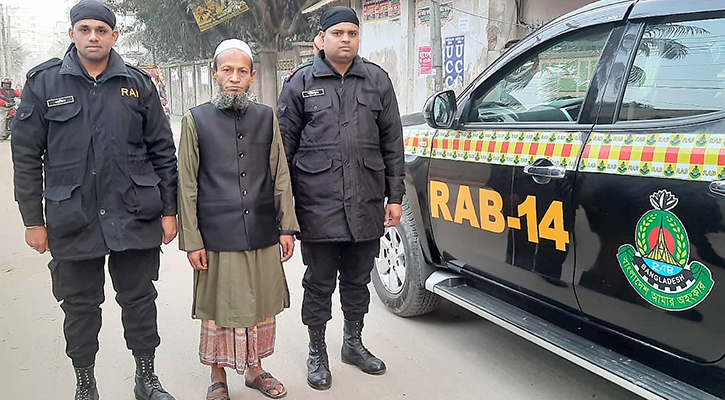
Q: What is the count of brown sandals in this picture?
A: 2